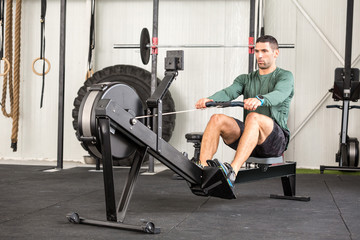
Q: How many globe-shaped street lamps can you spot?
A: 0